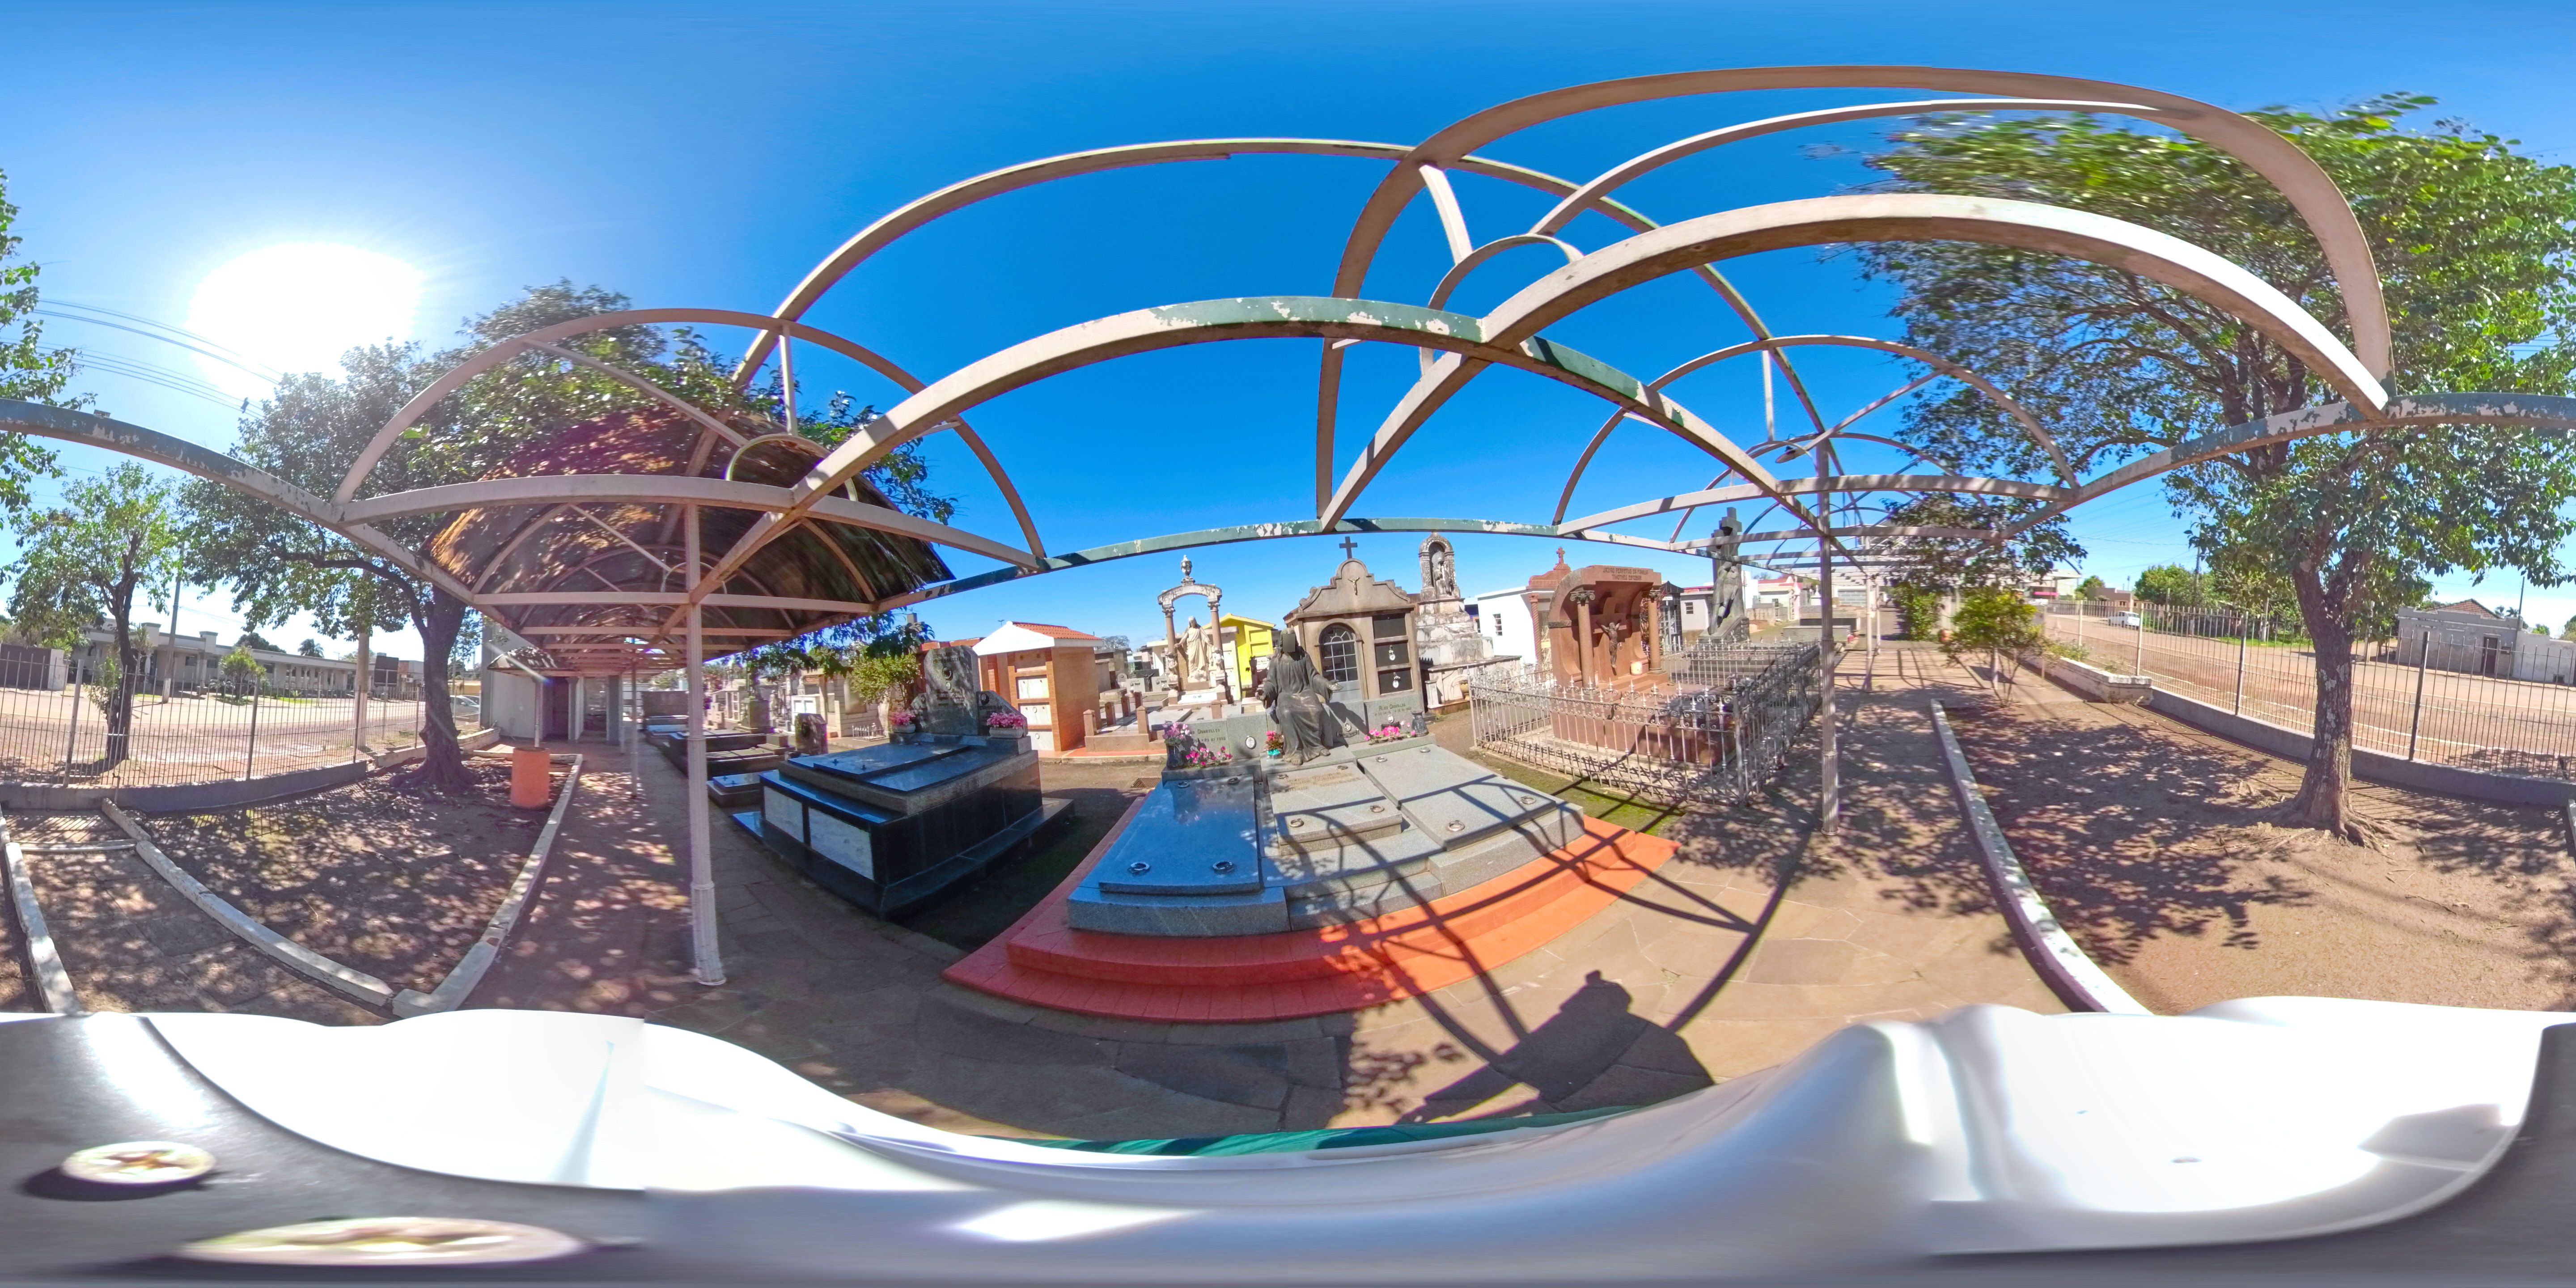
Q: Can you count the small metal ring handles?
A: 12